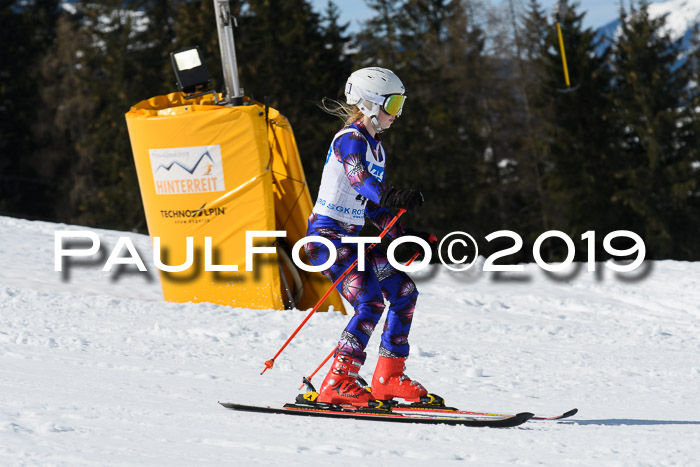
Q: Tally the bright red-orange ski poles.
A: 2